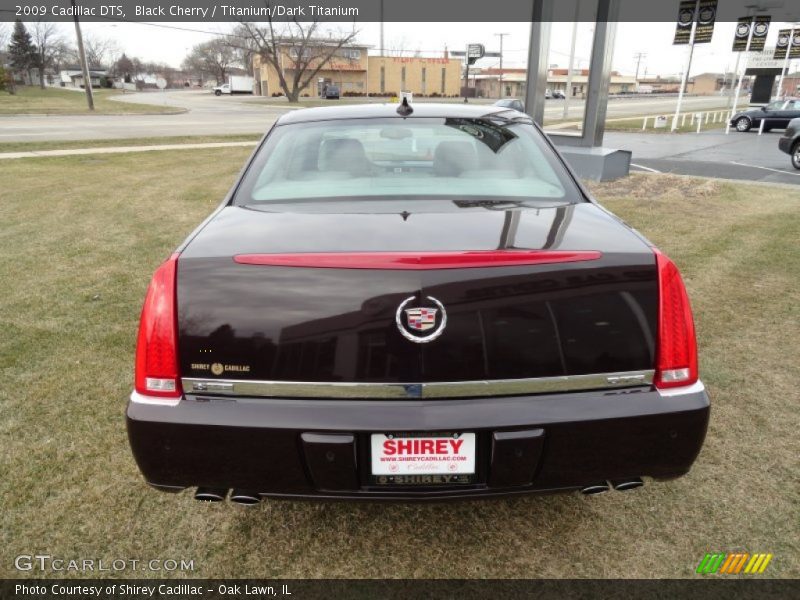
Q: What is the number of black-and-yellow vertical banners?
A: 6